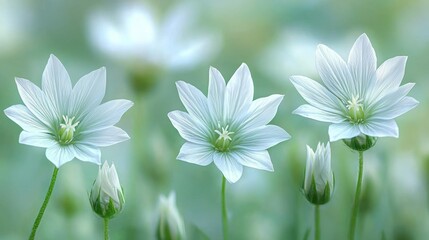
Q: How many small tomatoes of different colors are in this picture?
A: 0